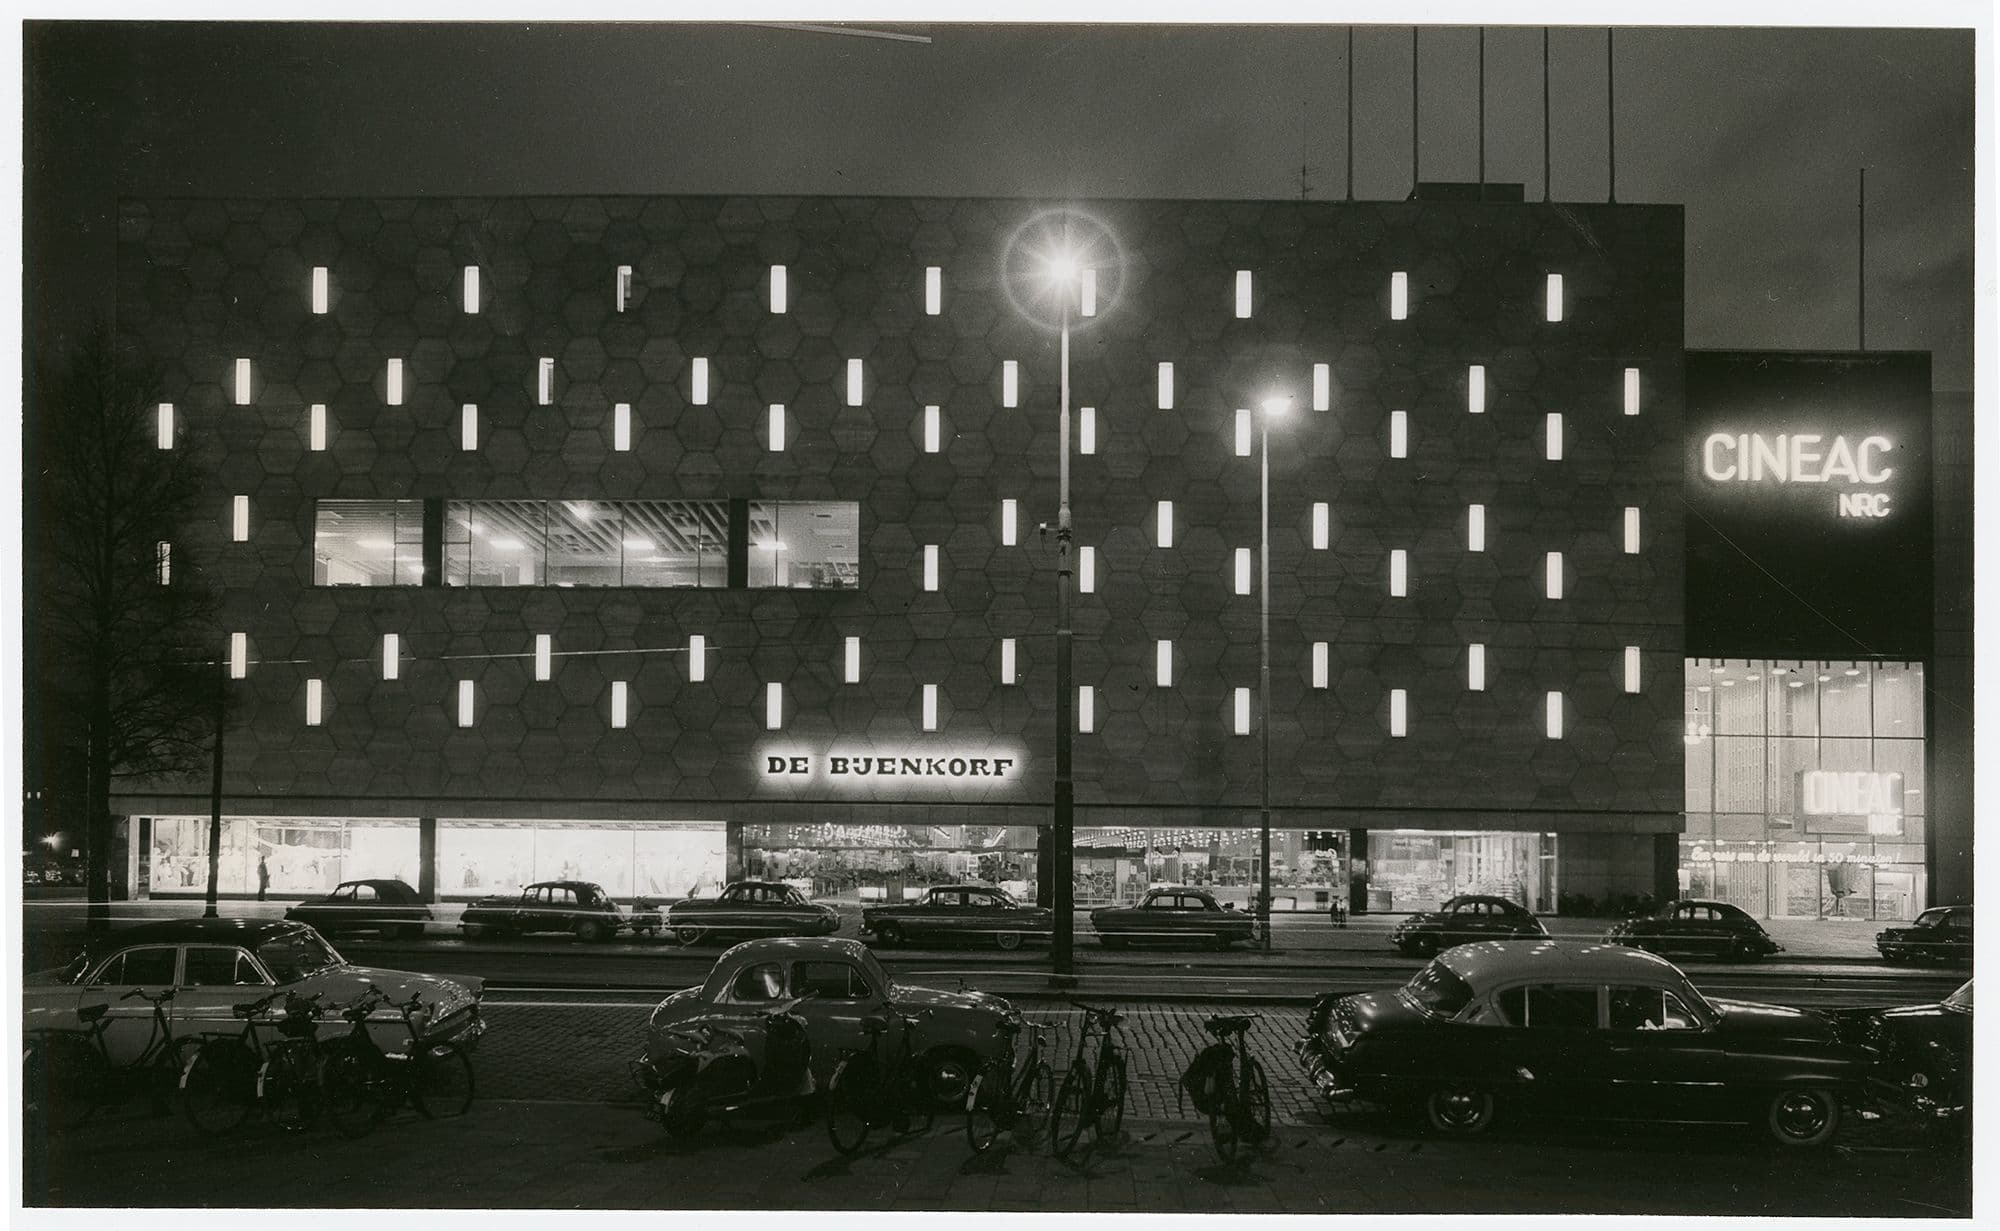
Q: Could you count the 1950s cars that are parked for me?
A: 12